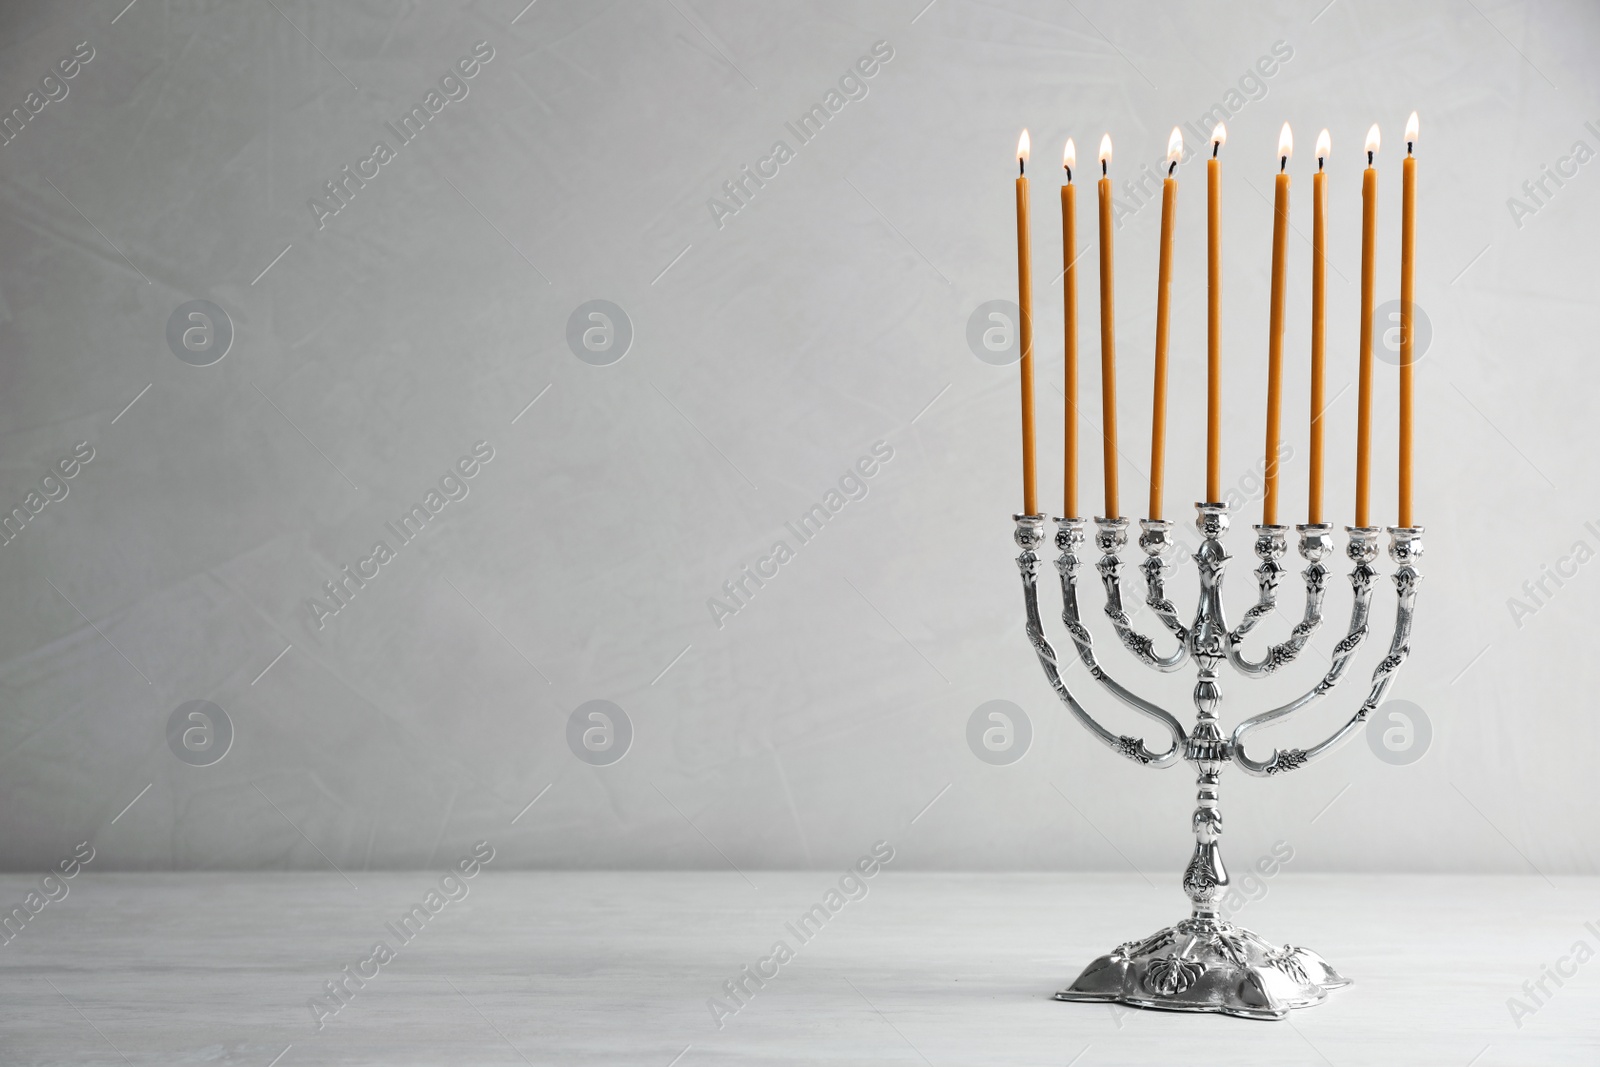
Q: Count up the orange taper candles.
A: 9